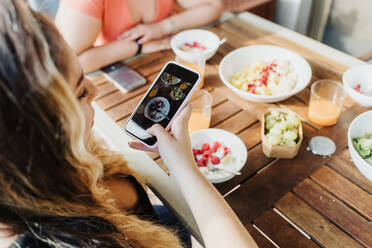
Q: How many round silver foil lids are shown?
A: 1